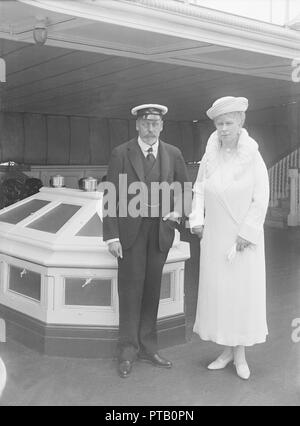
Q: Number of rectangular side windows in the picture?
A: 3